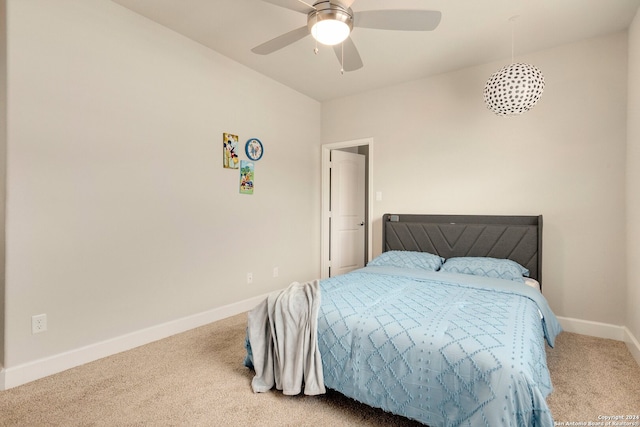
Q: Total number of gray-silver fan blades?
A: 5